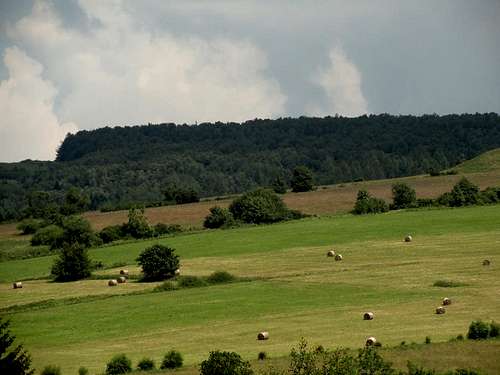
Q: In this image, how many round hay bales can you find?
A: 14